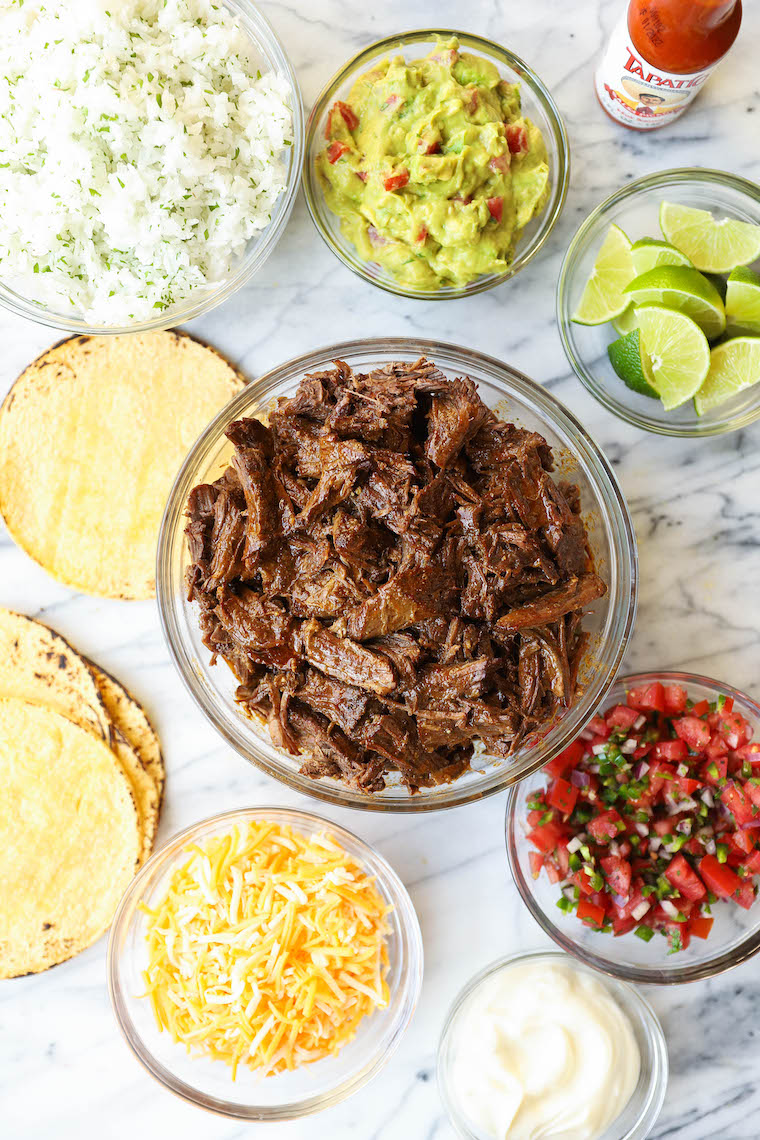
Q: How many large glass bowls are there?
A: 2